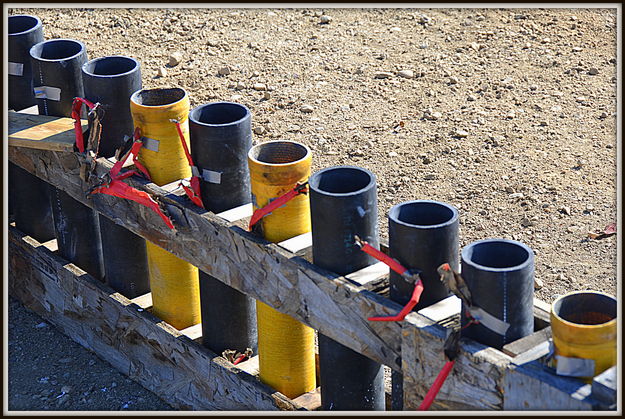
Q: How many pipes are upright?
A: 10